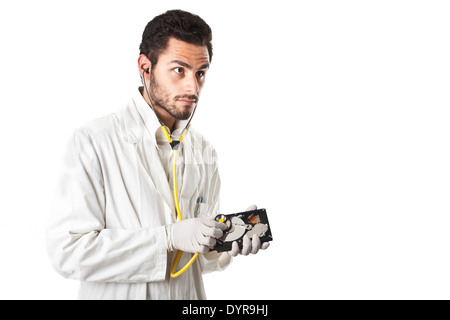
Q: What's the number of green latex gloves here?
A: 0